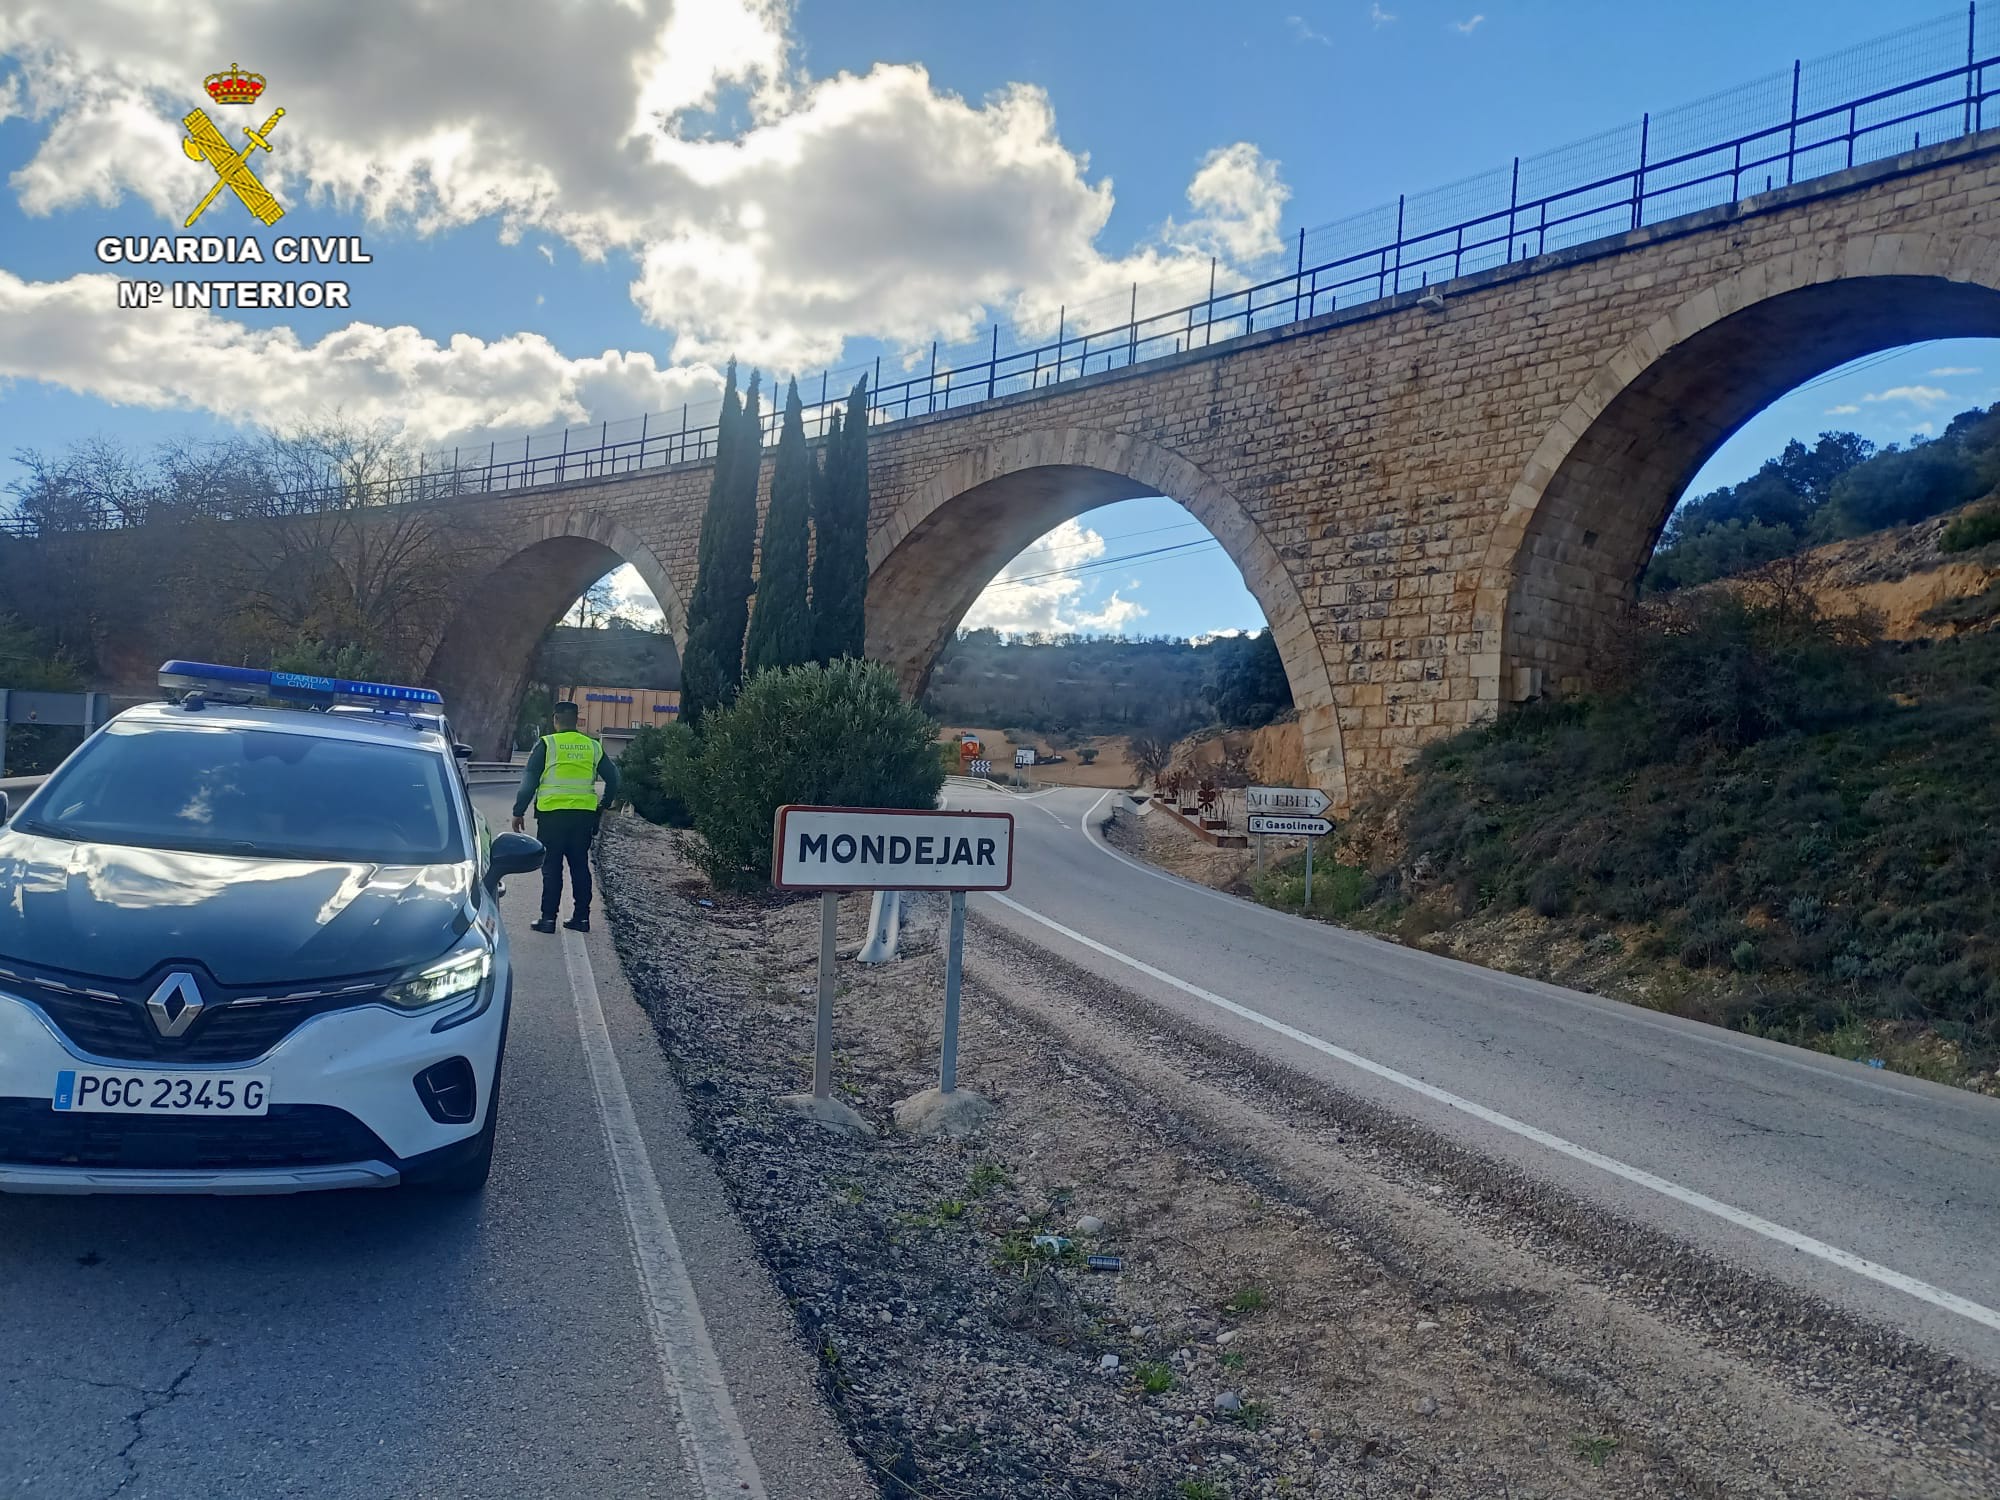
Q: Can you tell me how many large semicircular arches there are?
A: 3